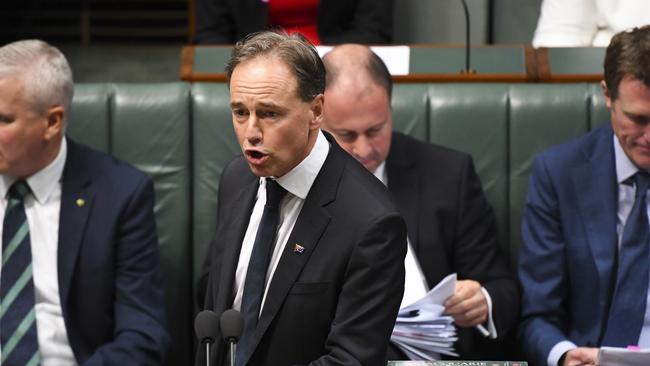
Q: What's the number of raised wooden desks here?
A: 2